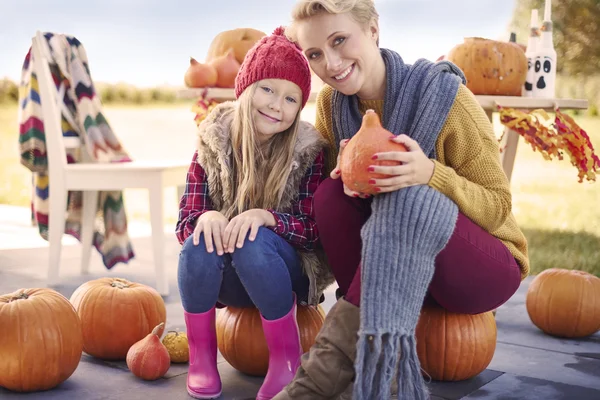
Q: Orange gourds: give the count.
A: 11